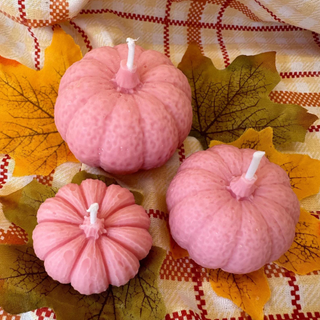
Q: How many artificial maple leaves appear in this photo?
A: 4